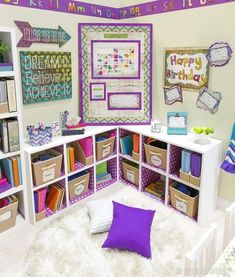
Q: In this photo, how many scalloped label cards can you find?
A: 3